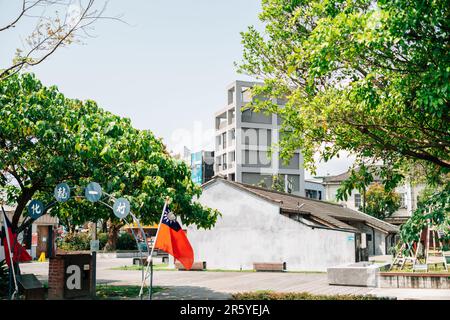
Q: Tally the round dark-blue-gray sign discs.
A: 4